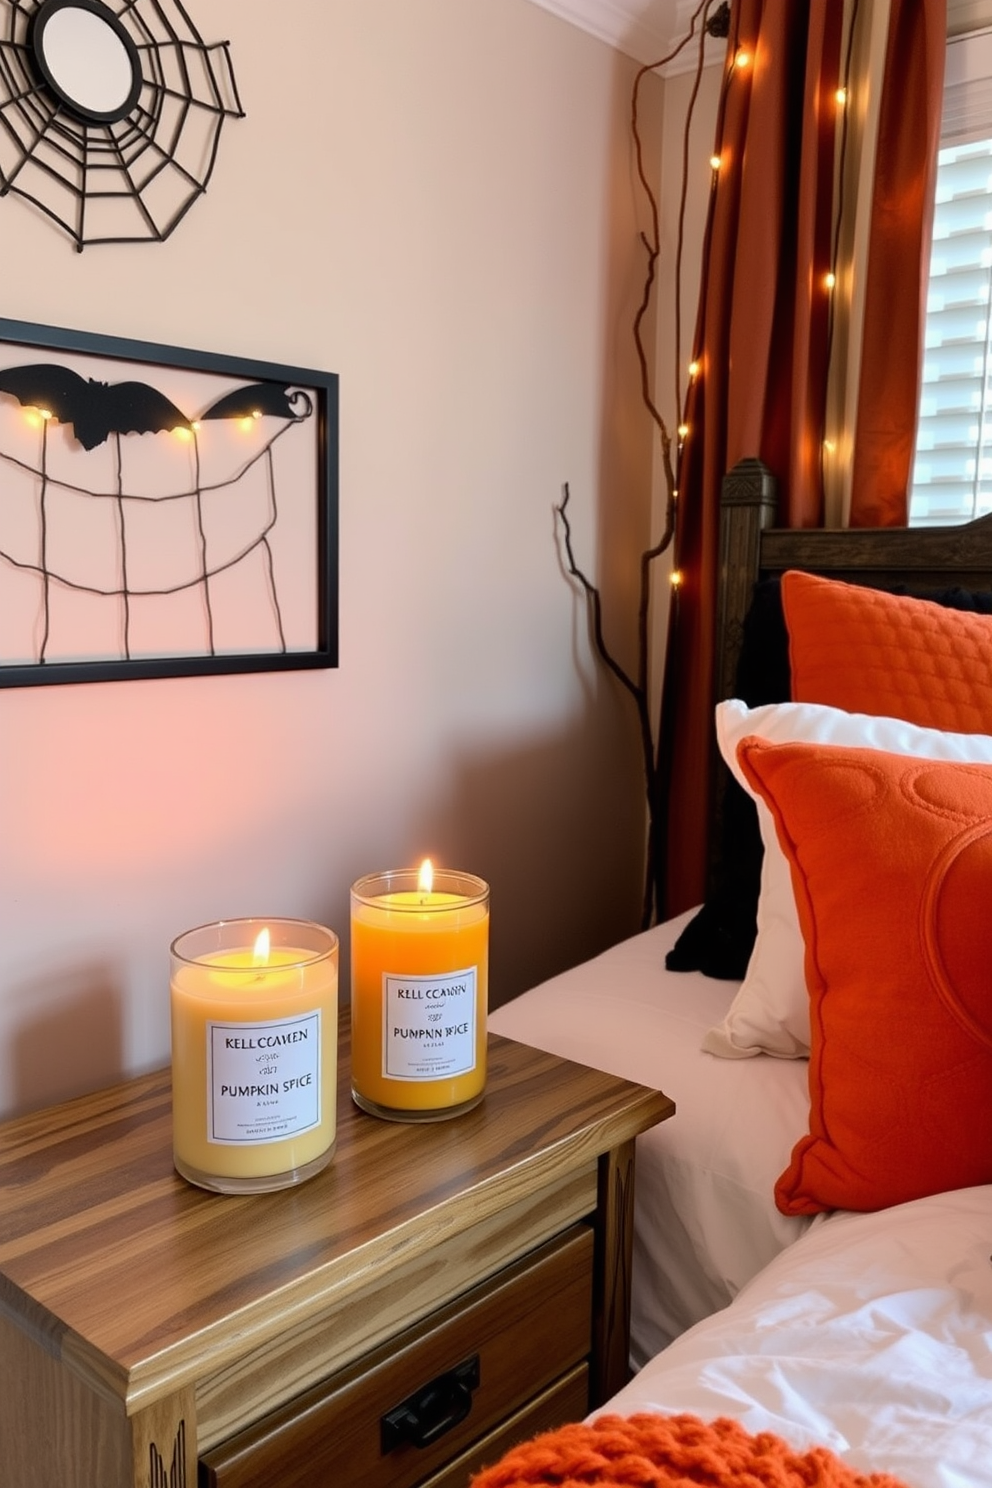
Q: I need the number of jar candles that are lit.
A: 2